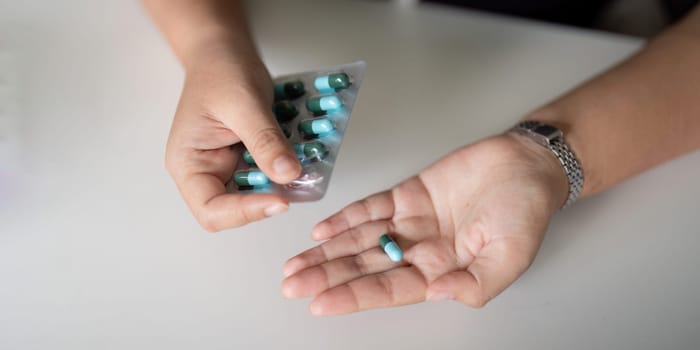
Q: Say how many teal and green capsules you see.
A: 10